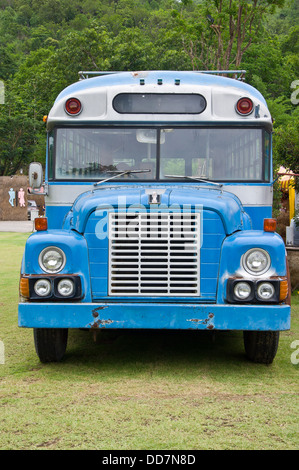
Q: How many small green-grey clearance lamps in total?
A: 3